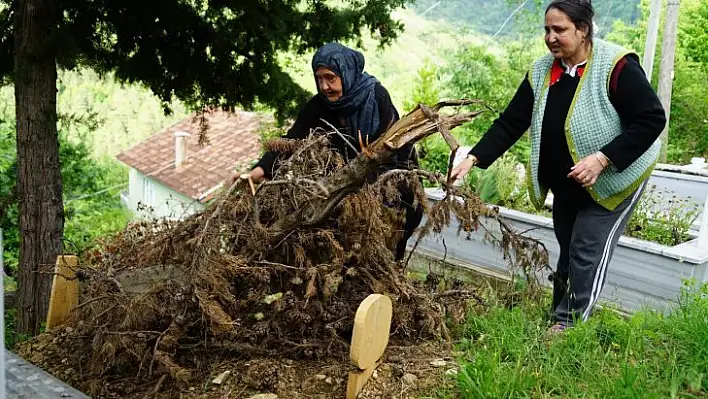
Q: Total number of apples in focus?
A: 0